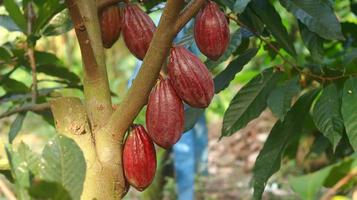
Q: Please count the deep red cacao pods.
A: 6